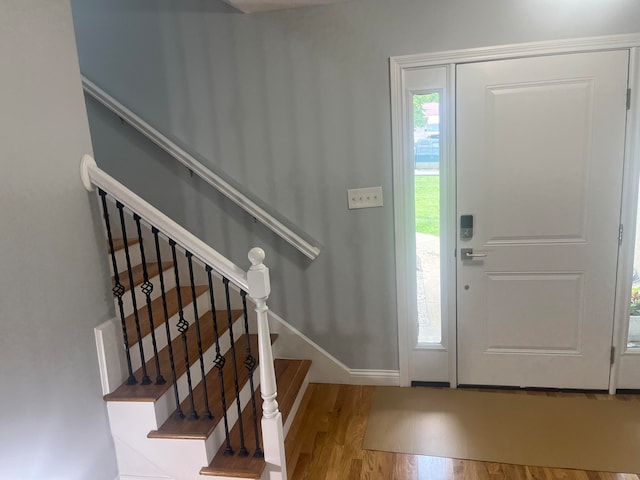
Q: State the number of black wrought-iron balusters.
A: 9